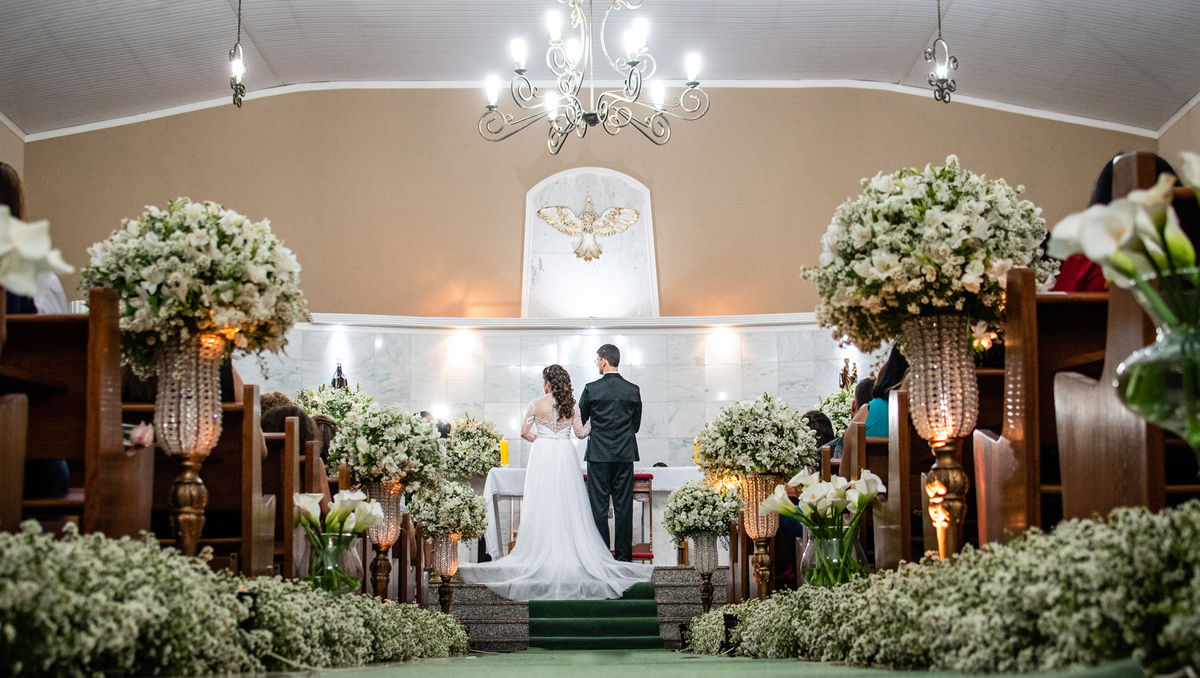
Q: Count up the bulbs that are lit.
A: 11